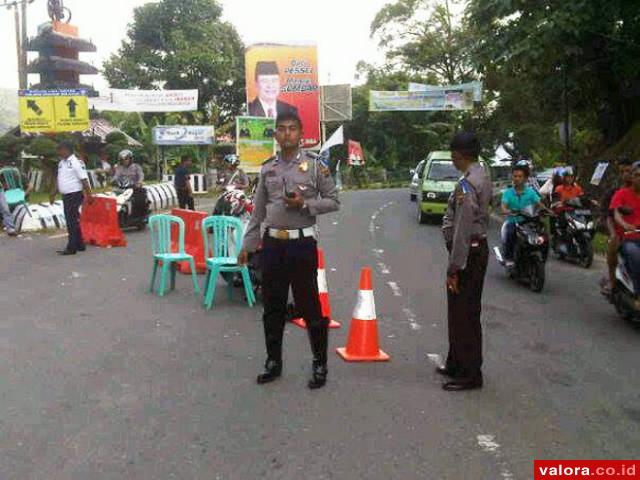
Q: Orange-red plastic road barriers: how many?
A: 2